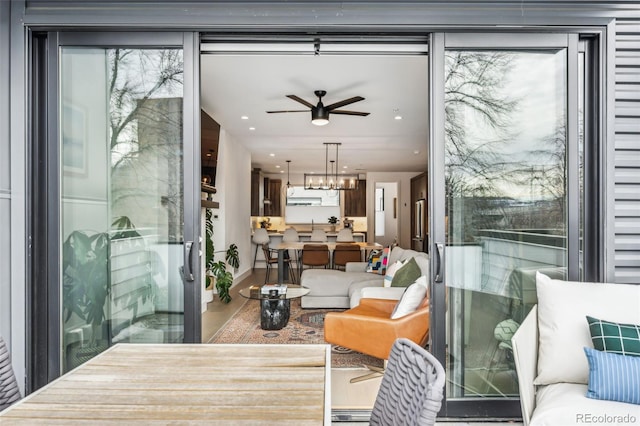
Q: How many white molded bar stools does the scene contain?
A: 4